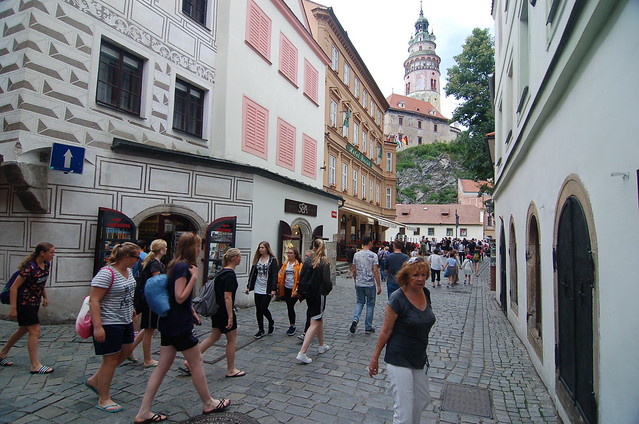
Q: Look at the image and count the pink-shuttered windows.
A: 6